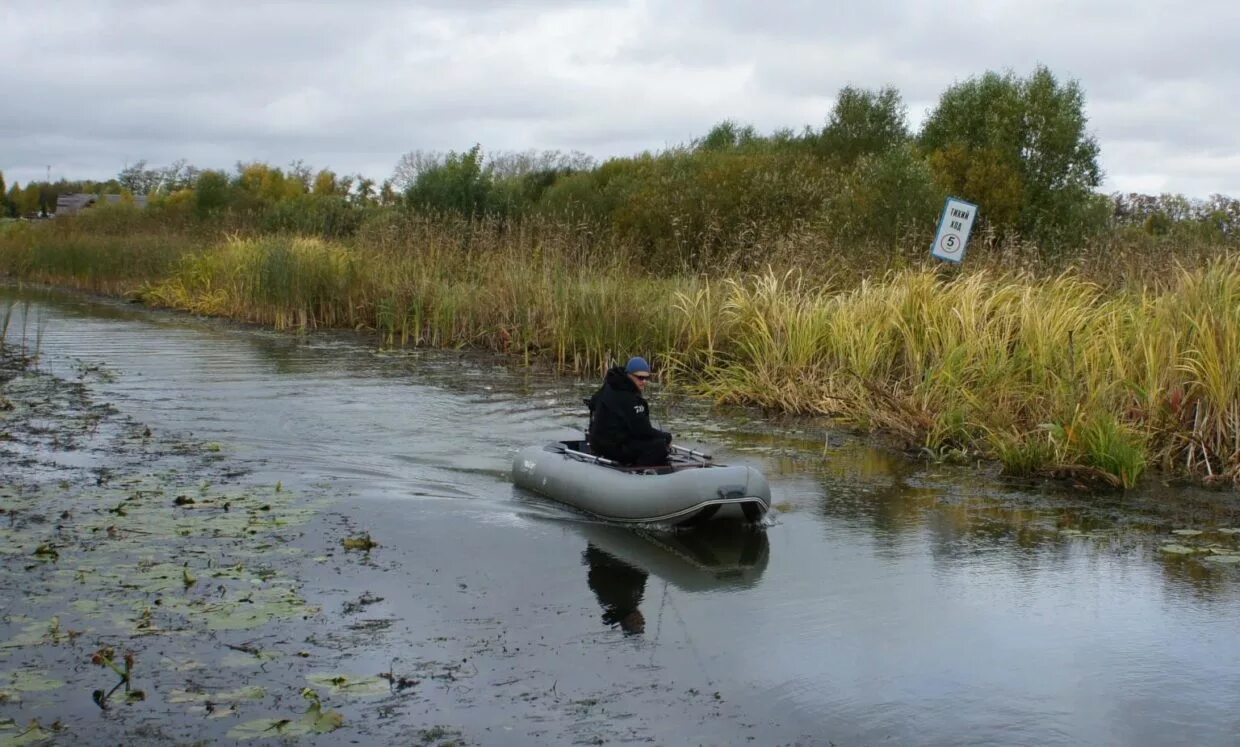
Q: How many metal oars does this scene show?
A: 2